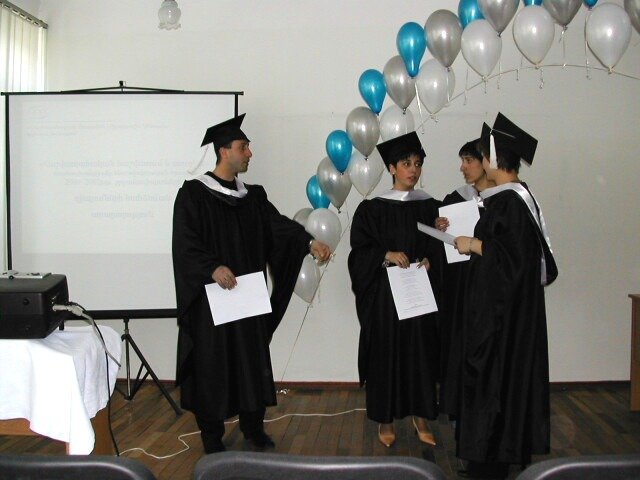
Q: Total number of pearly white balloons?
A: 8